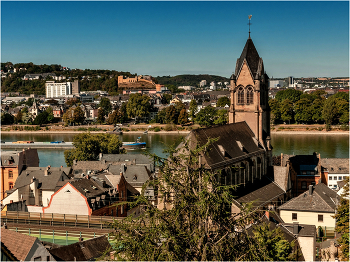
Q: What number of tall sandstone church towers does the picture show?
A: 1